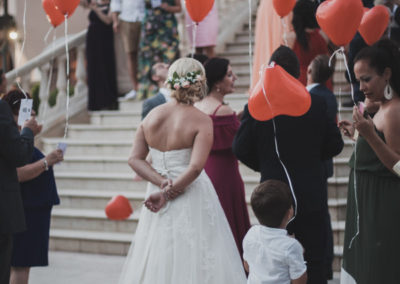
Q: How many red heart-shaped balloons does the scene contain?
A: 8